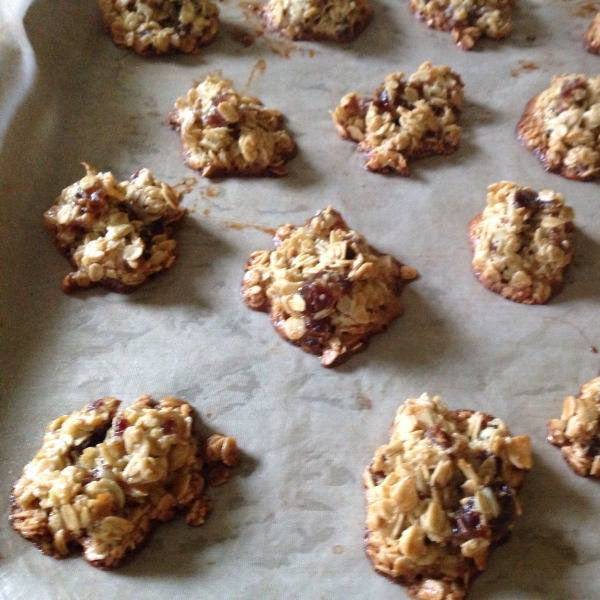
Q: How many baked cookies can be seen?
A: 13